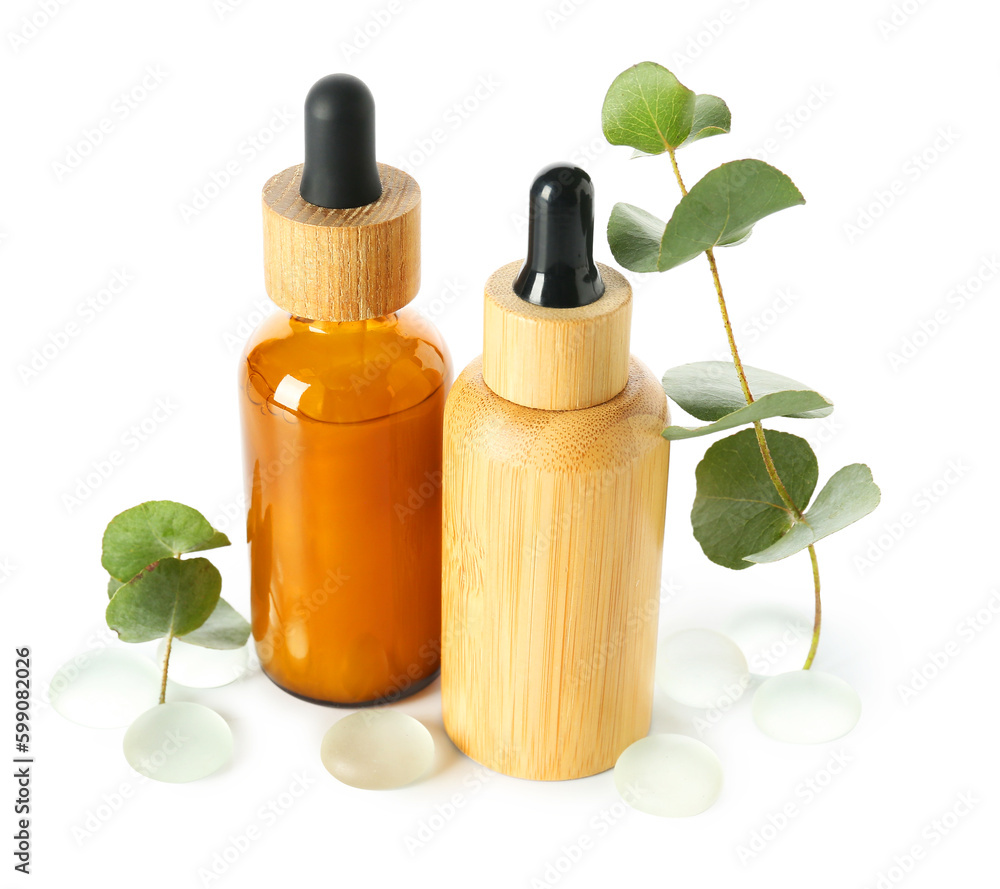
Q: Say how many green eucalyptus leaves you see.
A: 12